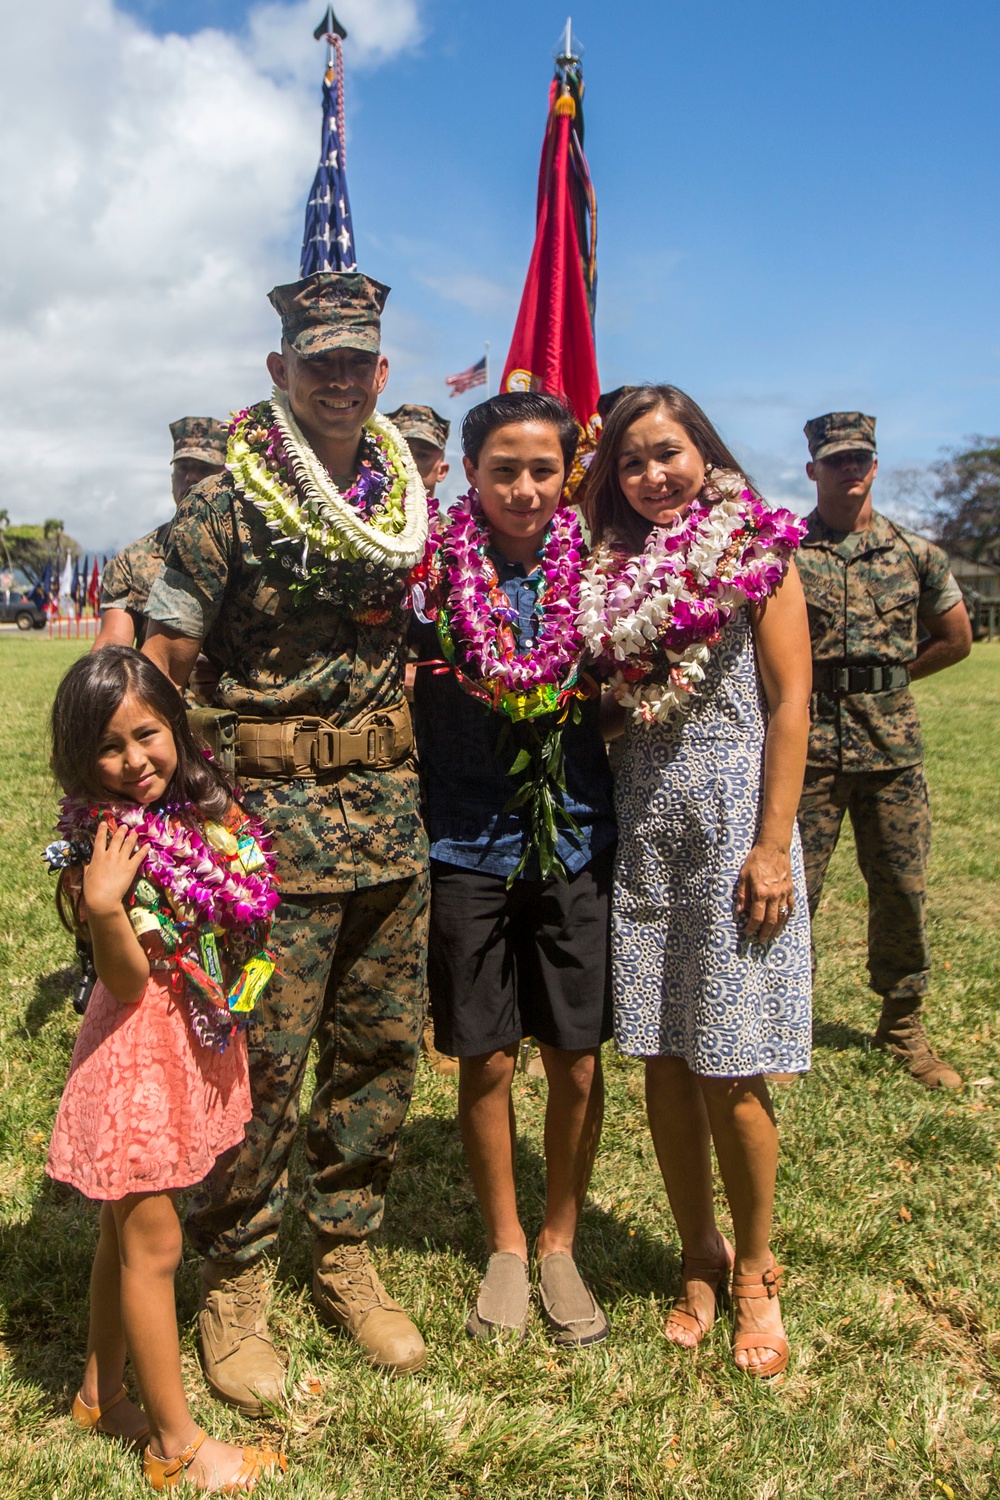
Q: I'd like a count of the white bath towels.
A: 0